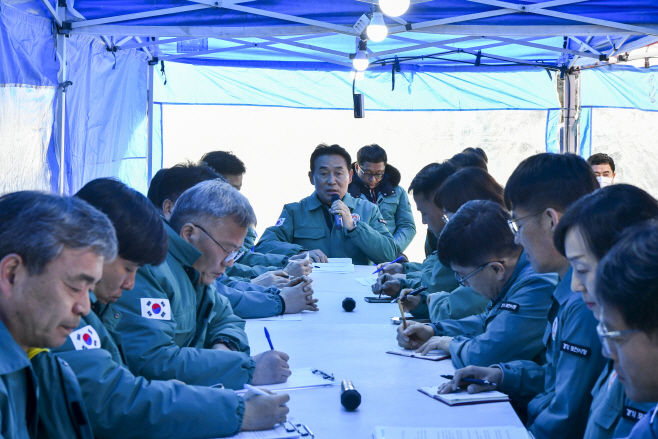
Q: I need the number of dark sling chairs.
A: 0